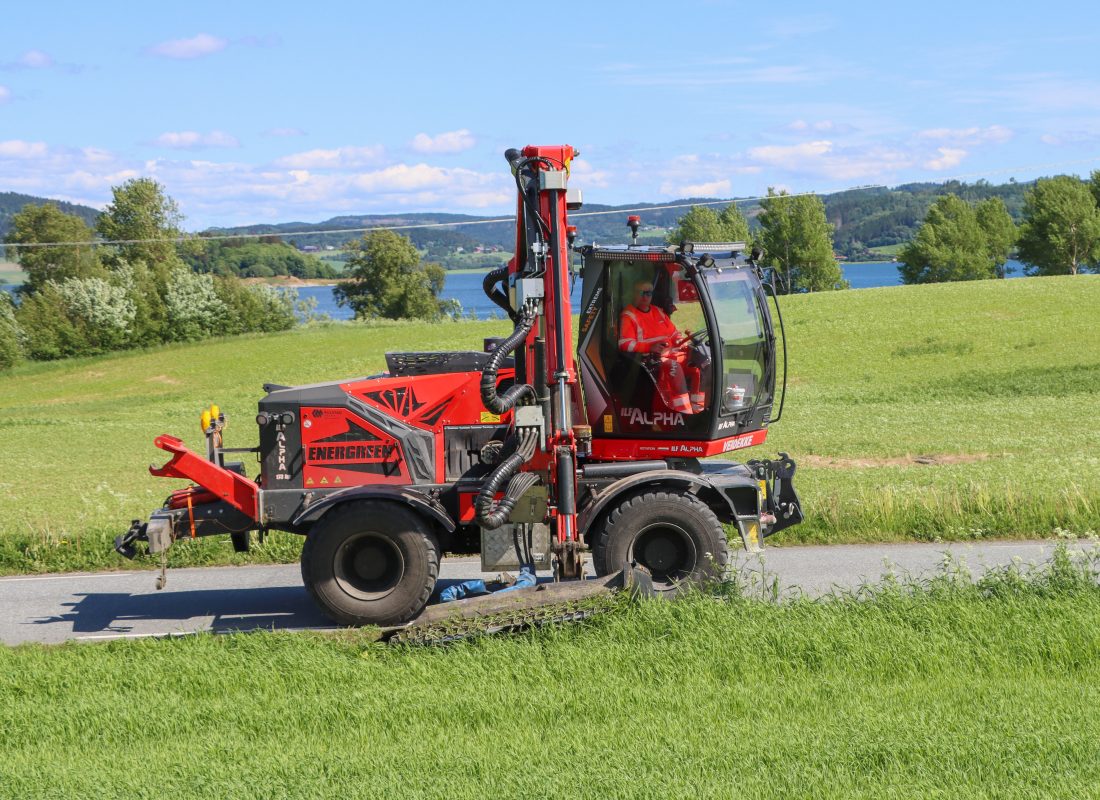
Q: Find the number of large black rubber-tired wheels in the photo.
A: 2